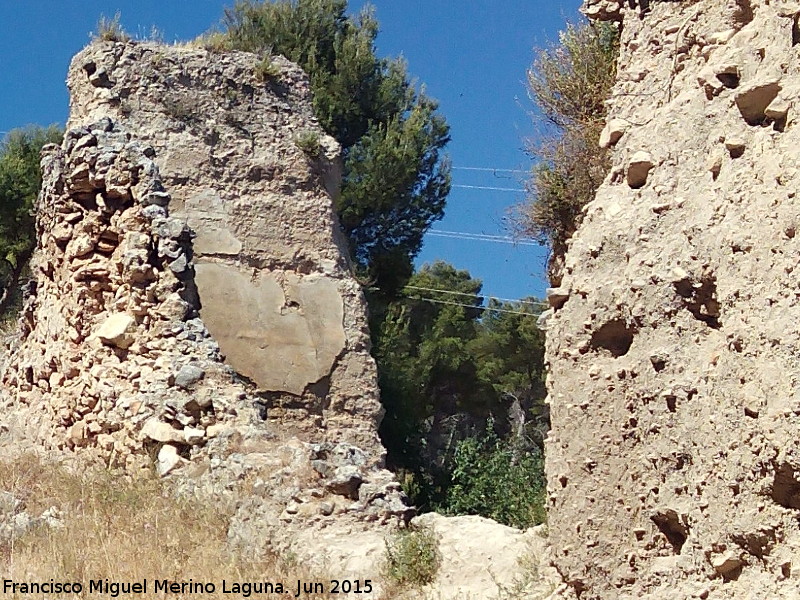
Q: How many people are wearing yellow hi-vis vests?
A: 0